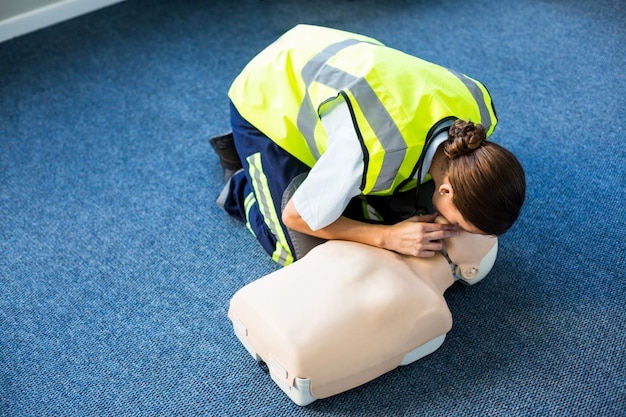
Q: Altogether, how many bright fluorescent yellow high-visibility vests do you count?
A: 1